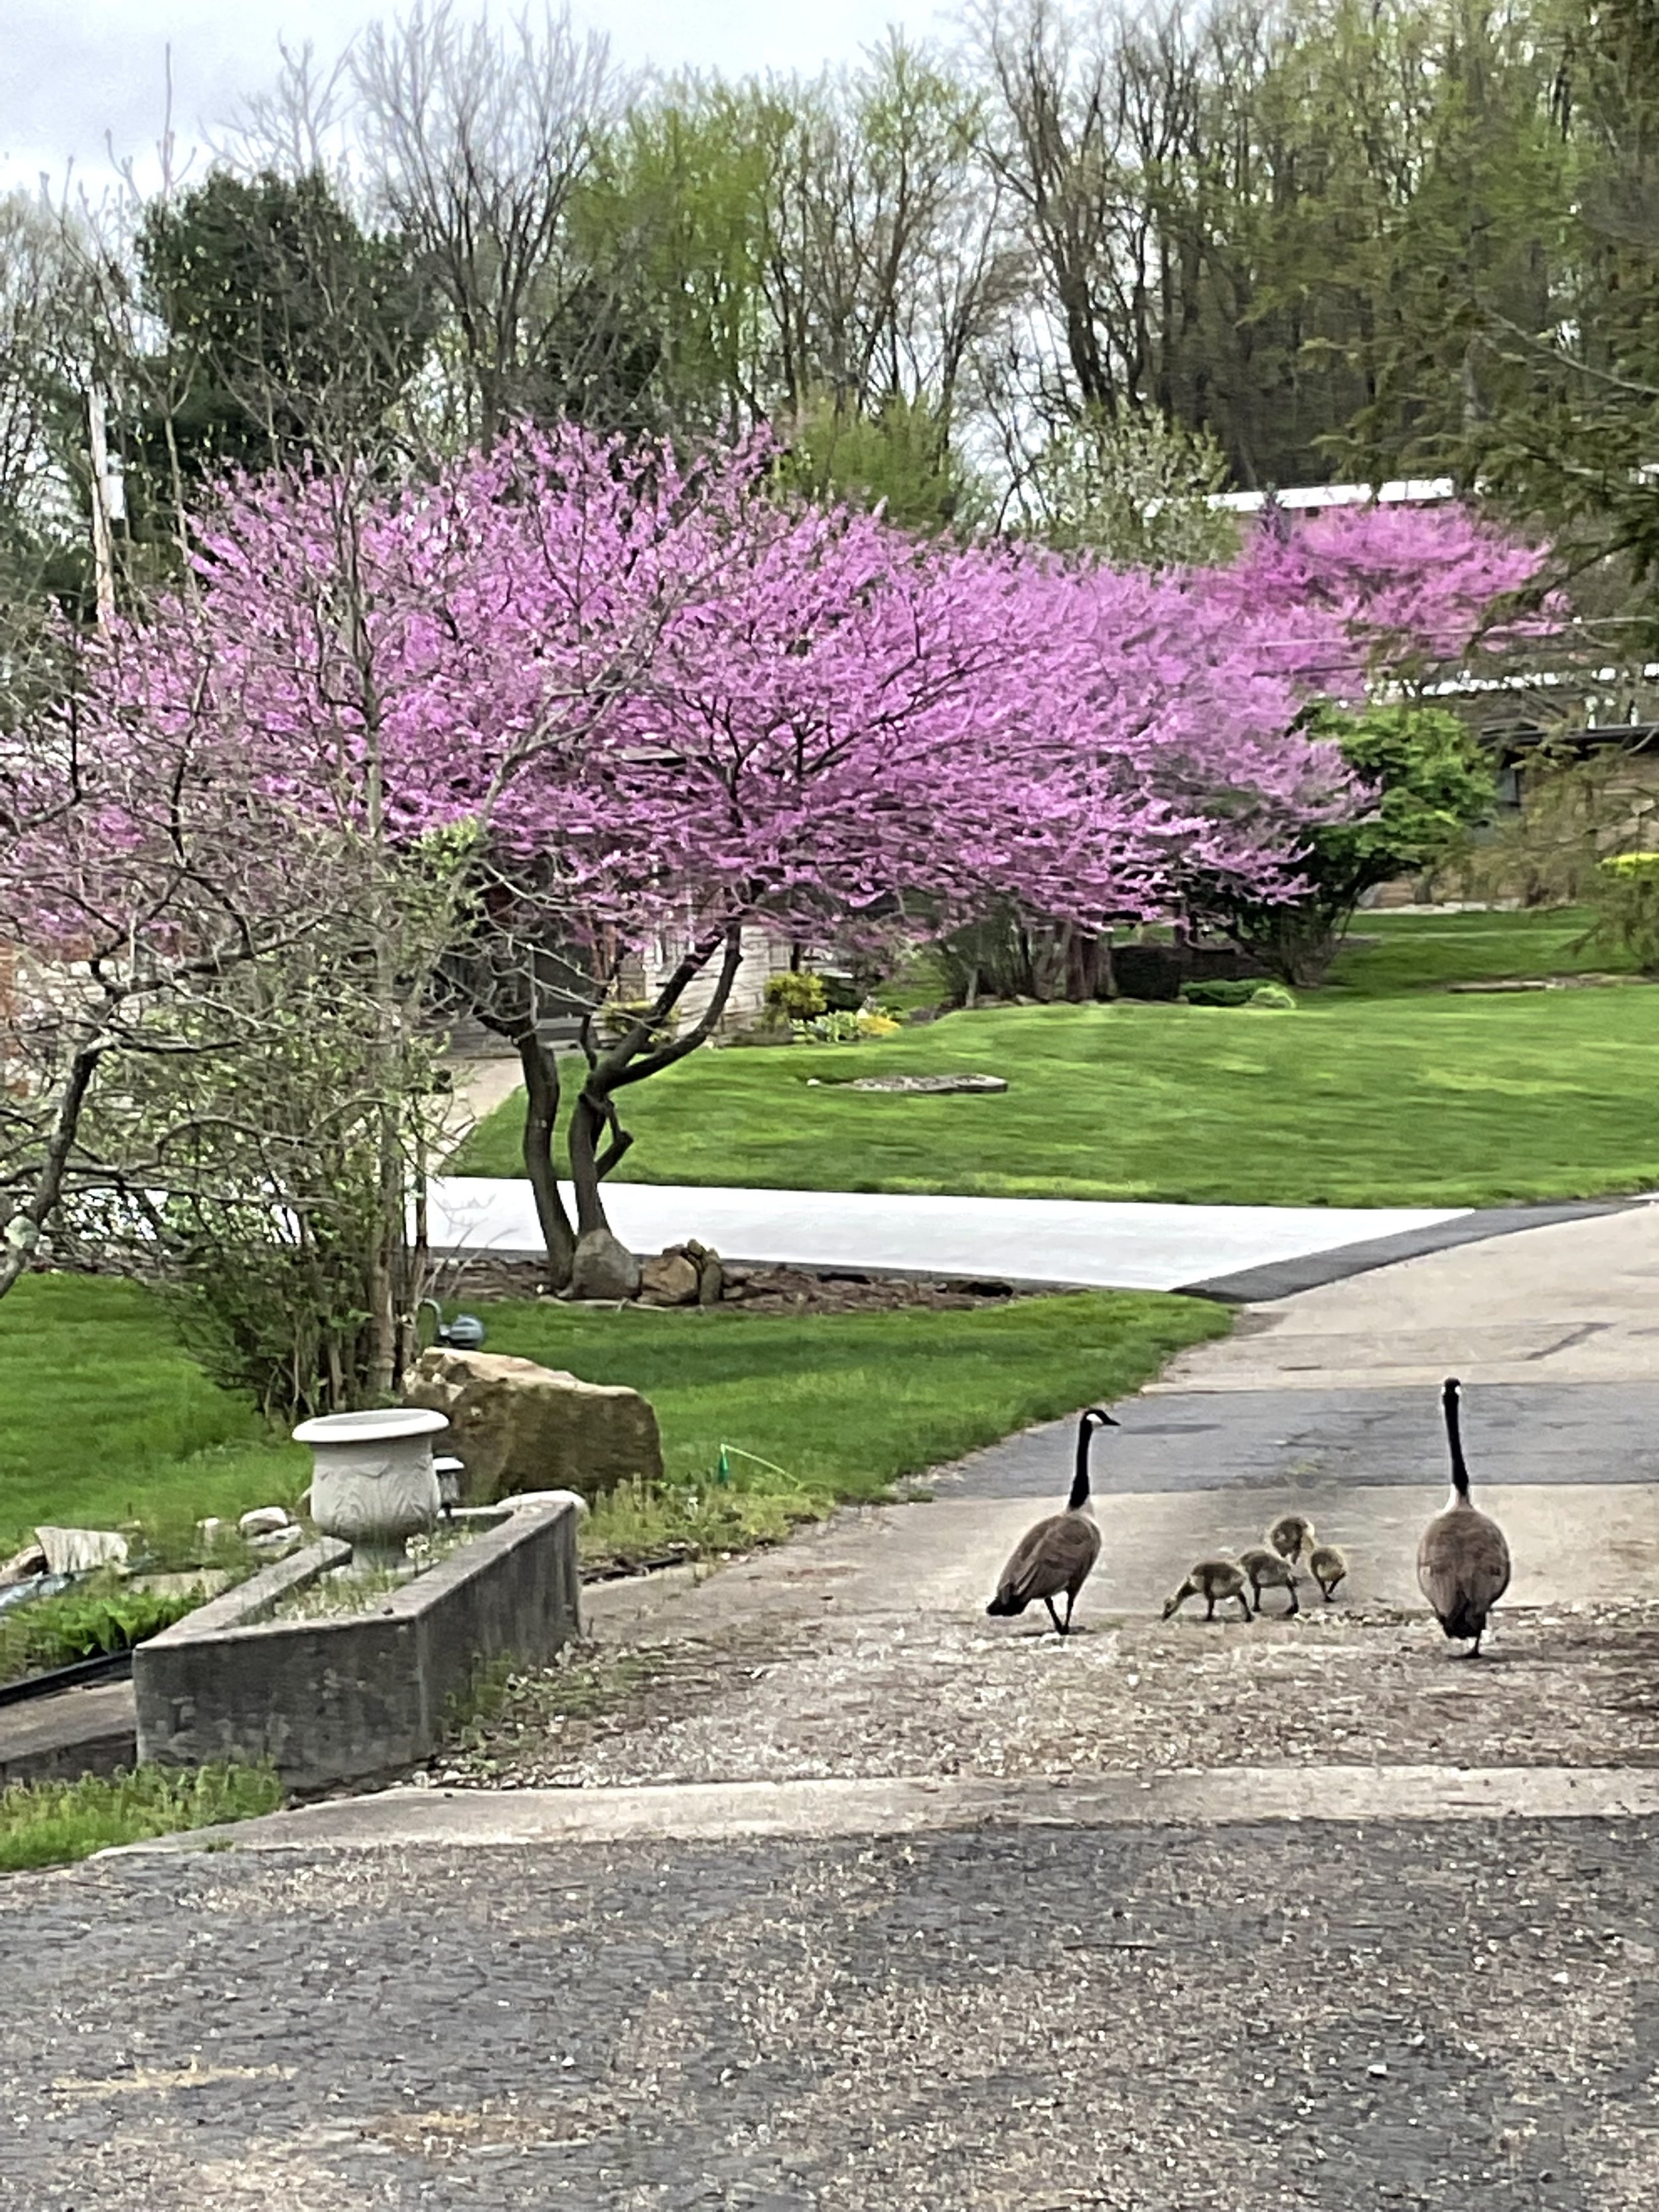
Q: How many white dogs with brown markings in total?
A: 0